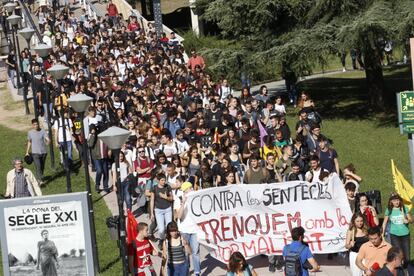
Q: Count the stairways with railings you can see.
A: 1